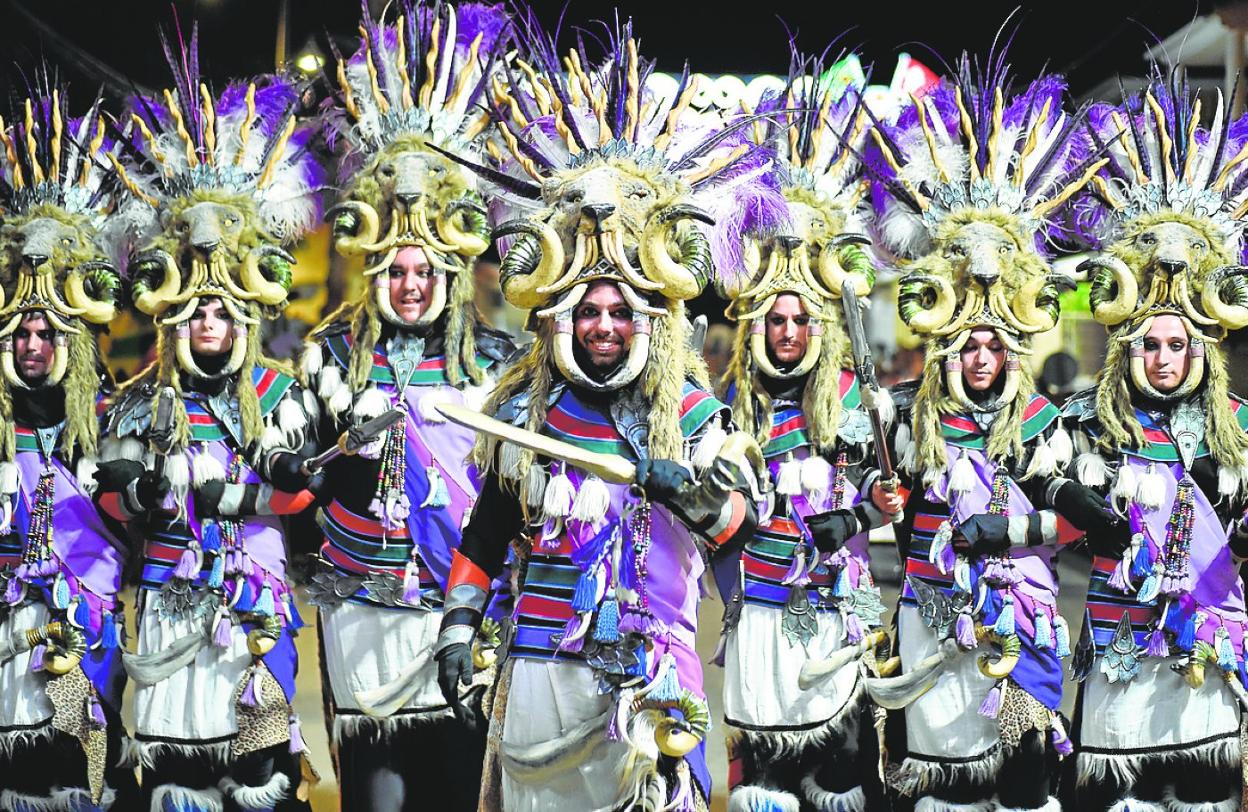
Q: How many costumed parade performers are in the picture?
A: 7